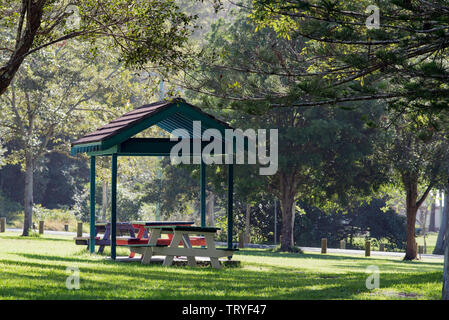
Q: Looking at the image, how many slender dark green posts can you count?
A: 4